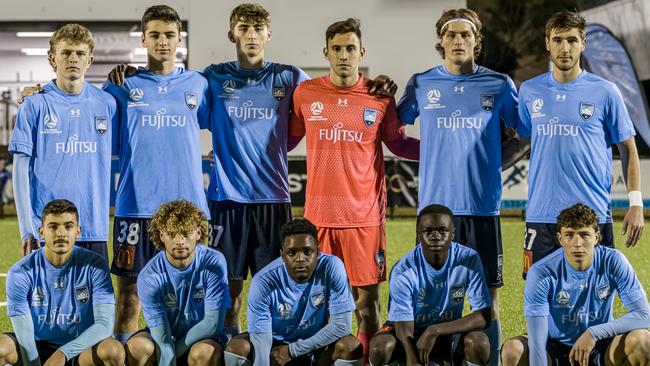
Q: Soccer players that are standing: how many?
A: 6